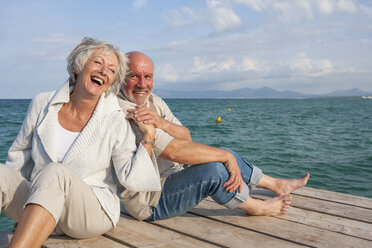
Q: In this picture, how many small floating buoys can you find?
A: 2